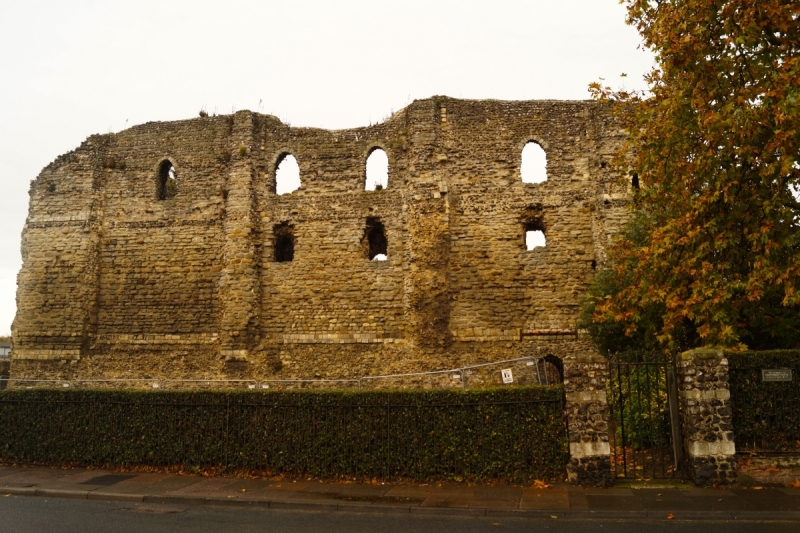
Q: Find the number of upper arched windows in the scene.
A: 4